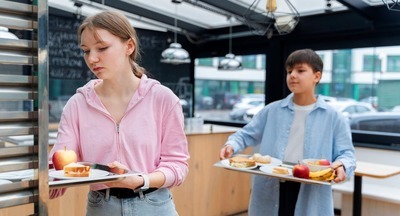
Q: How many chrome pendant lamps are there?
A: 2